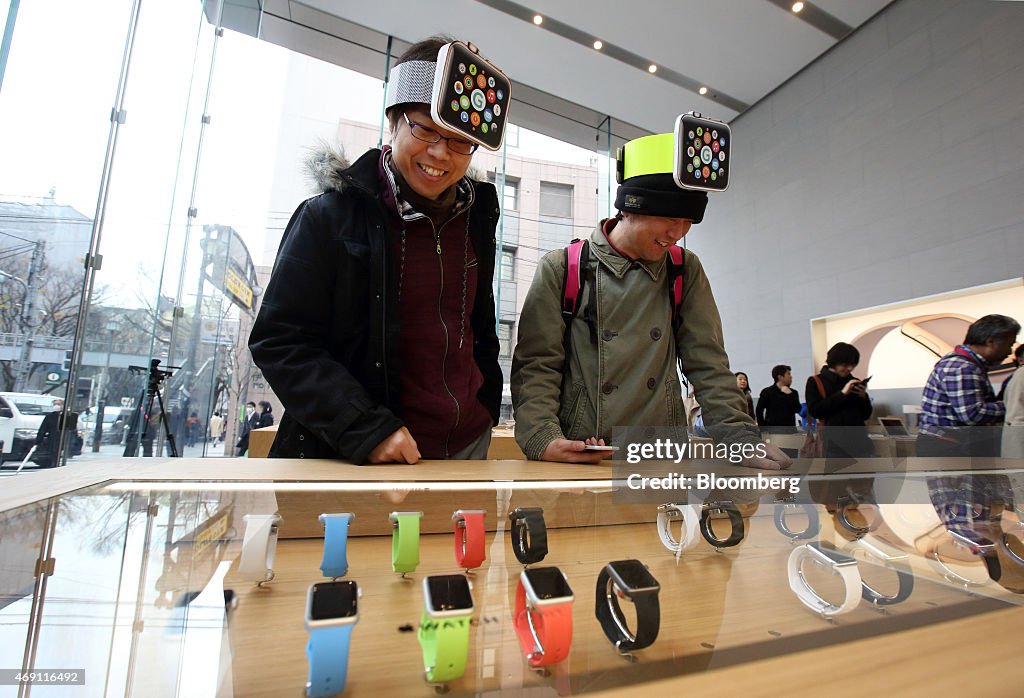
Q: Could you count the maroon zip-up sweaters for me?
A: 1